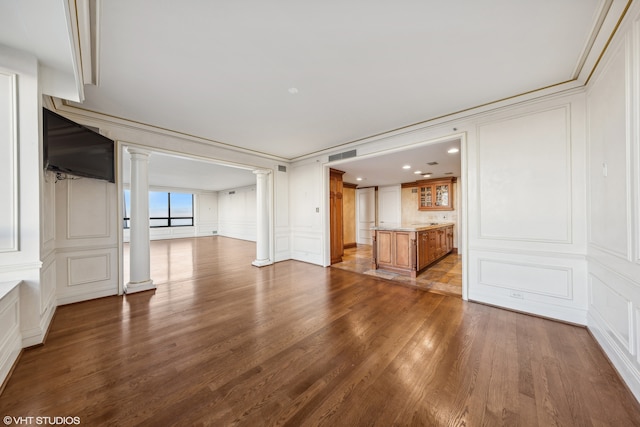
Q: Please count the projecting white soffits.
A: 1